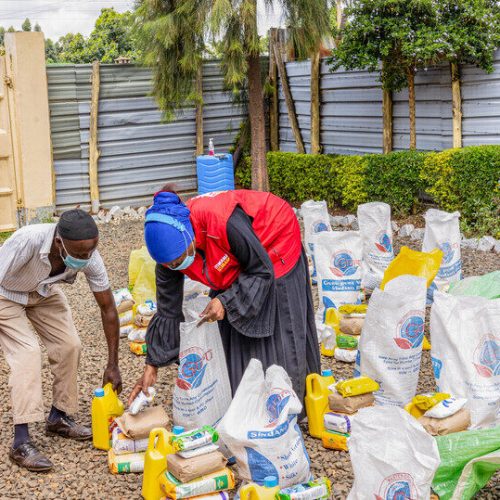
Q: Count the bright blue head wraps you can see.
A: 1